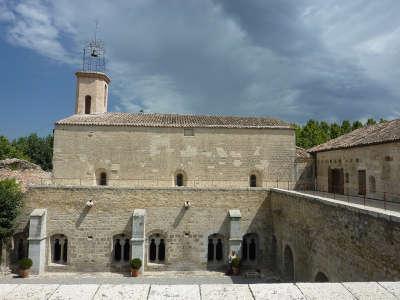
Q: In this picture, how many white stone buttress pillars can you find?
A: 3